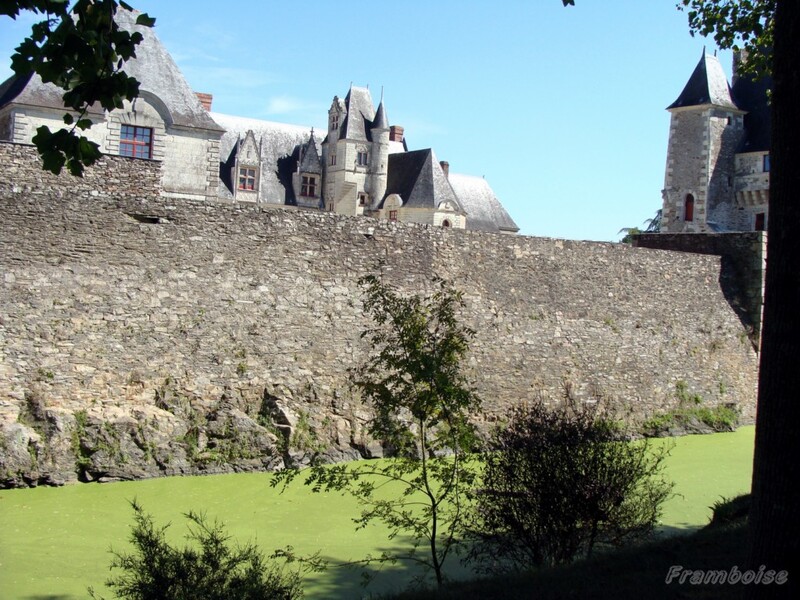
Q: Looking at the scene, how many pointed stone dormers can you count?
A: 2